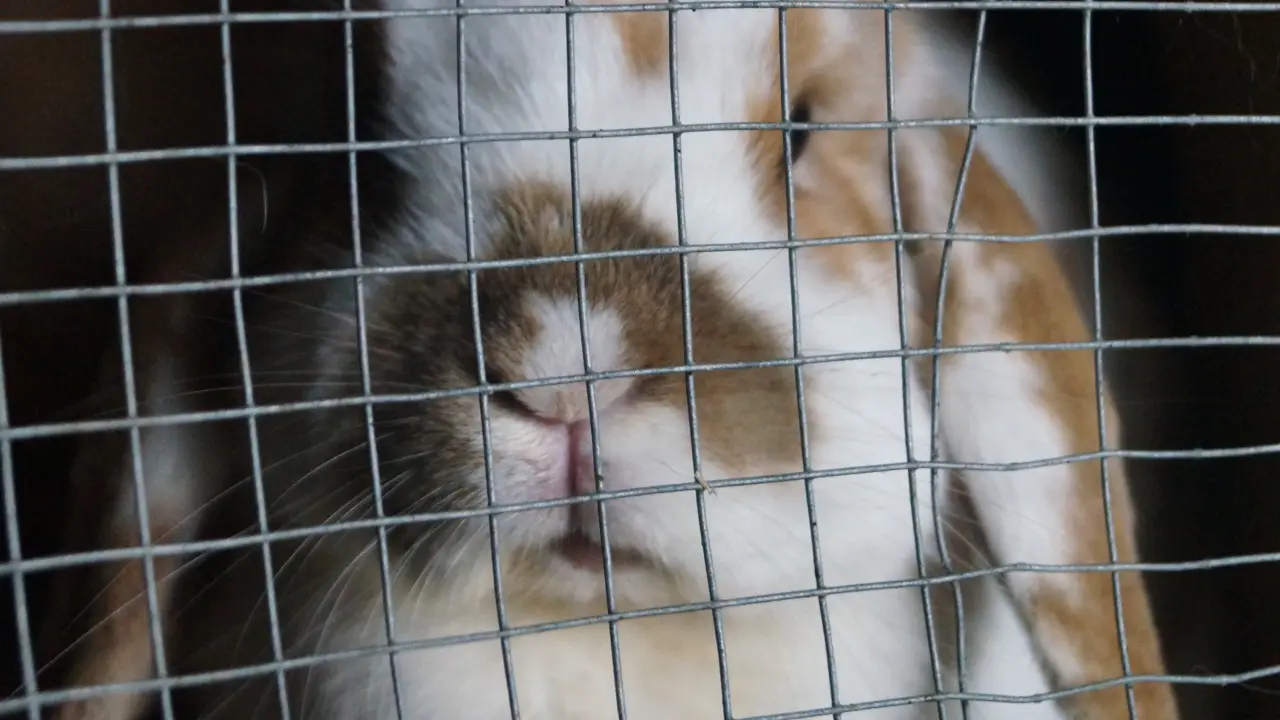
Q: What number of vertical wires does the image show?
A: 11